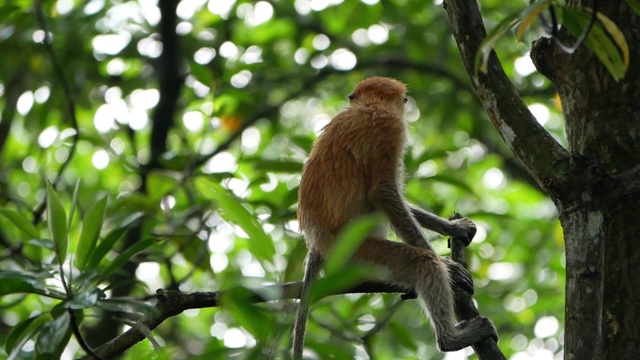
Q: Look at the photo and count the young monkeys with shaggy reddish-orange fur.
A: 1